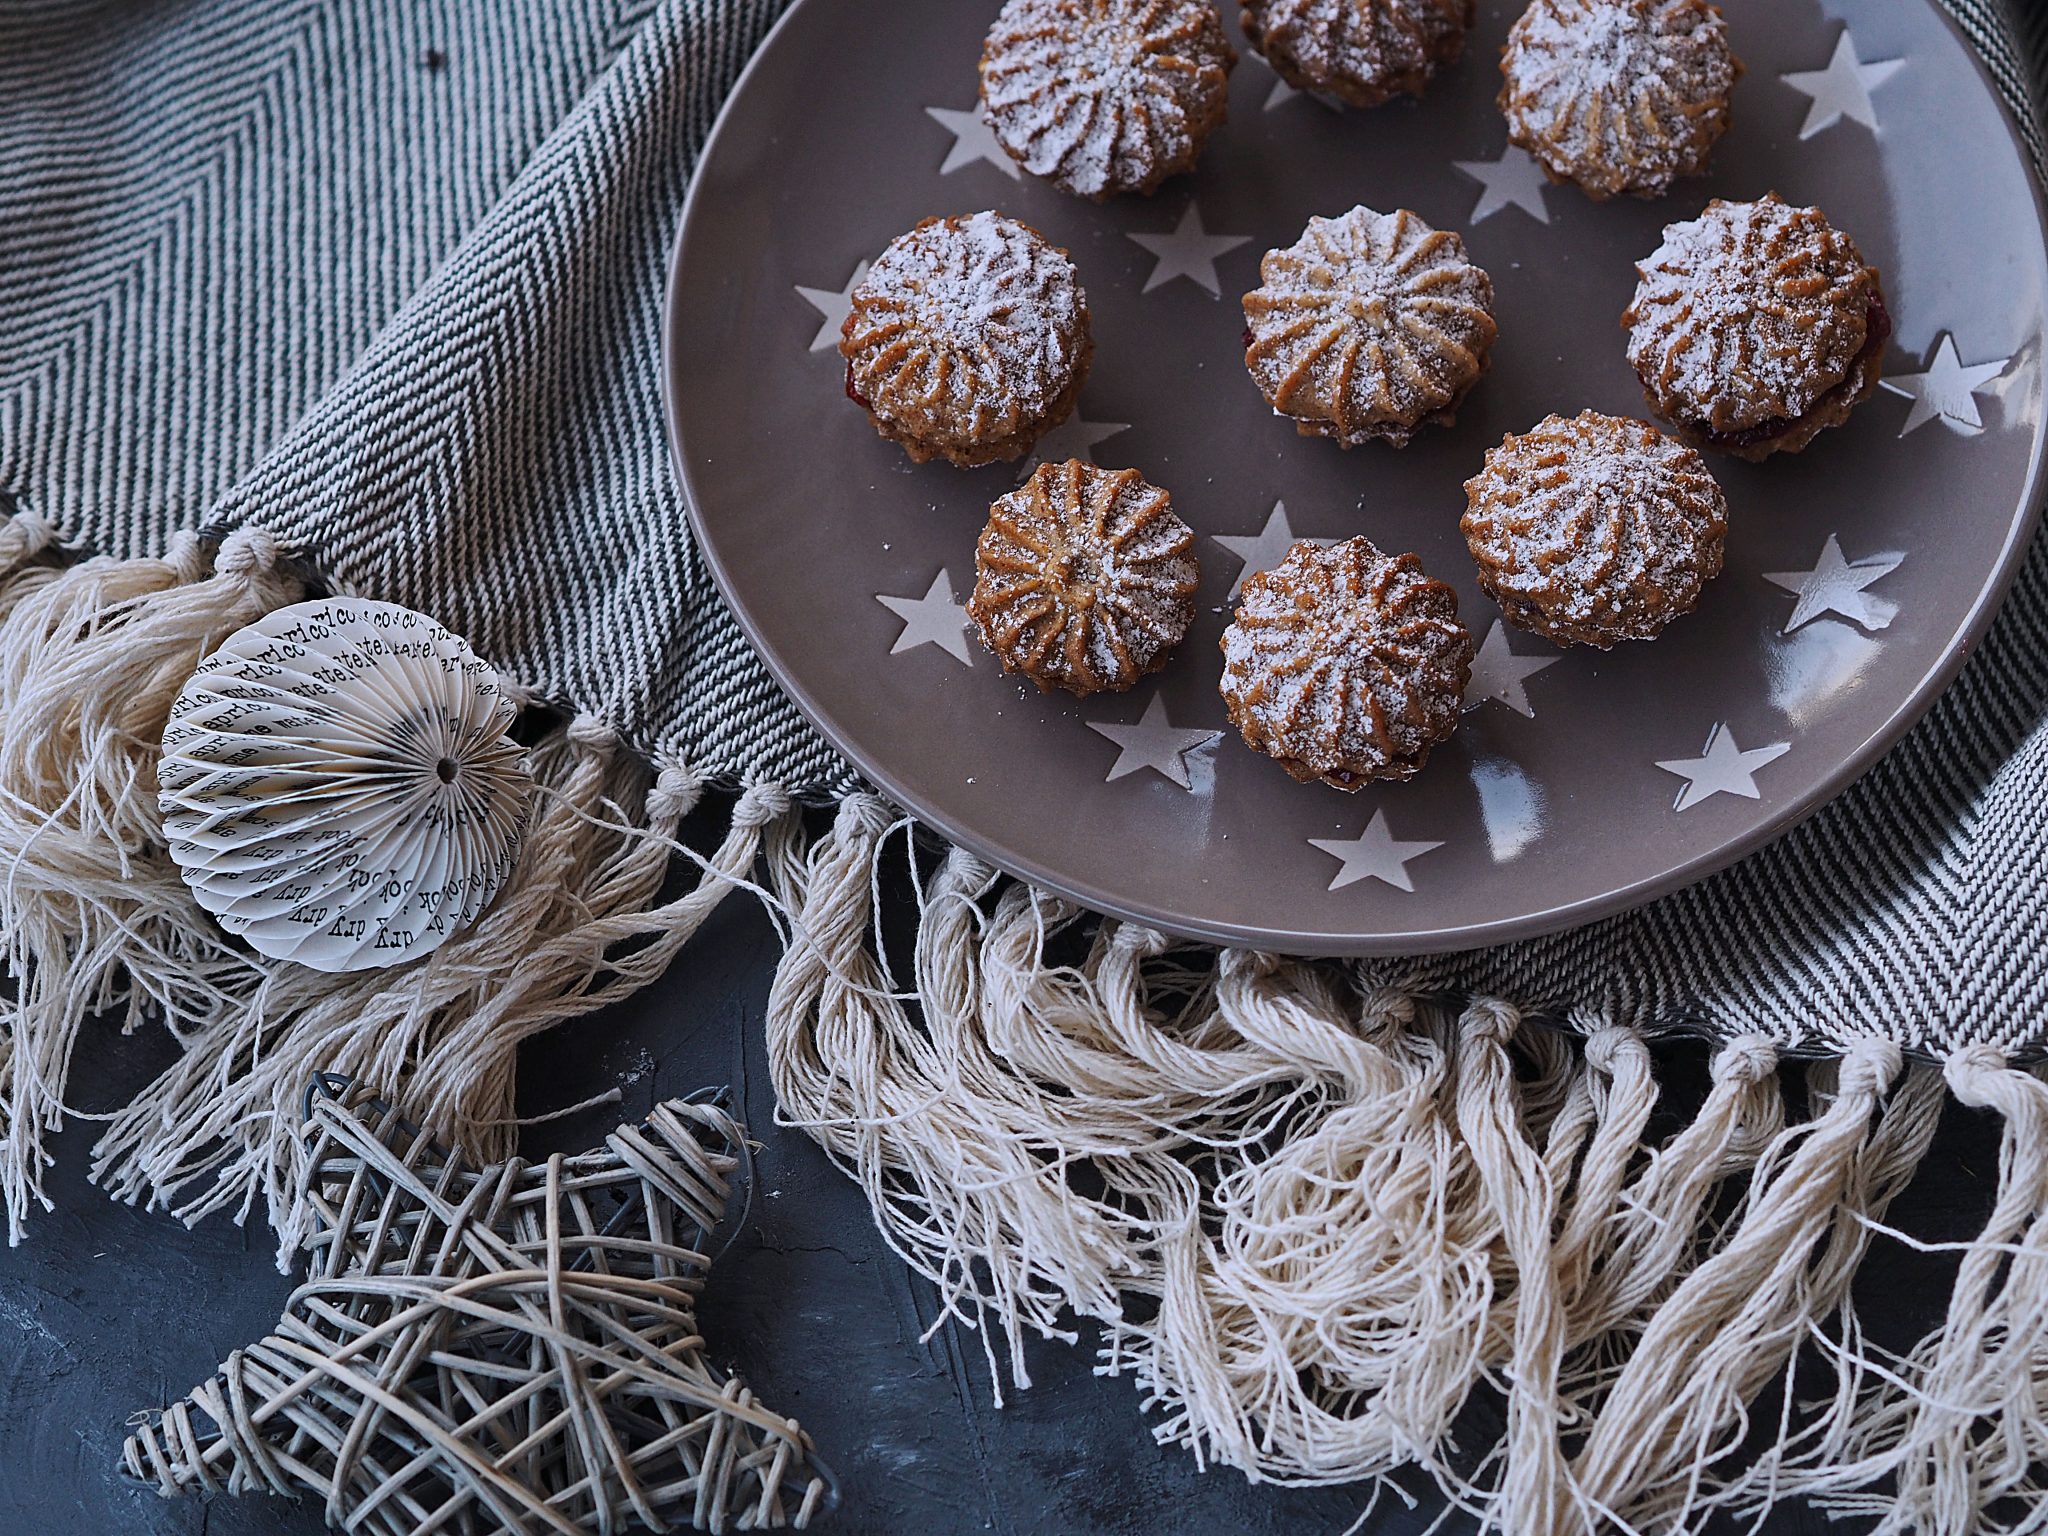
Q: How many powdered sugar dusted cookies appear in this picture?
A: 9